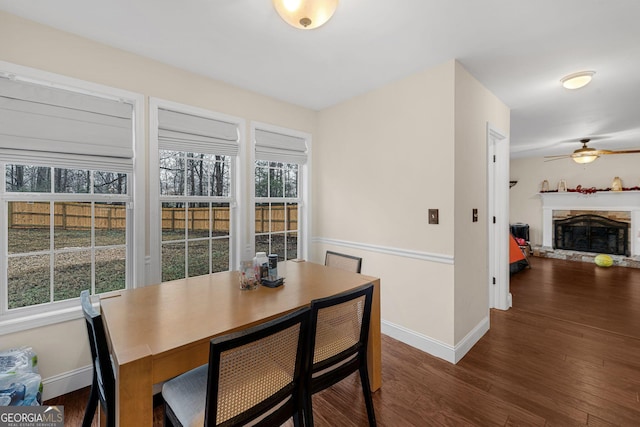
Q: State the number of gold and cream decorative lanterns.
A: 3